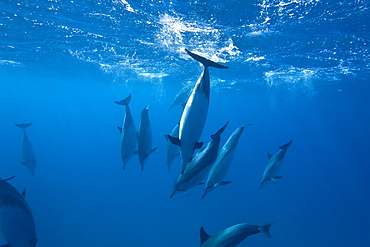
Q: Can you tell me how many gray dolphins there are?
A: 11